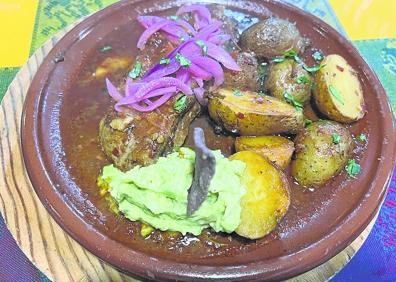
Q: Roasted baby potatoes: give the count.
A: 8